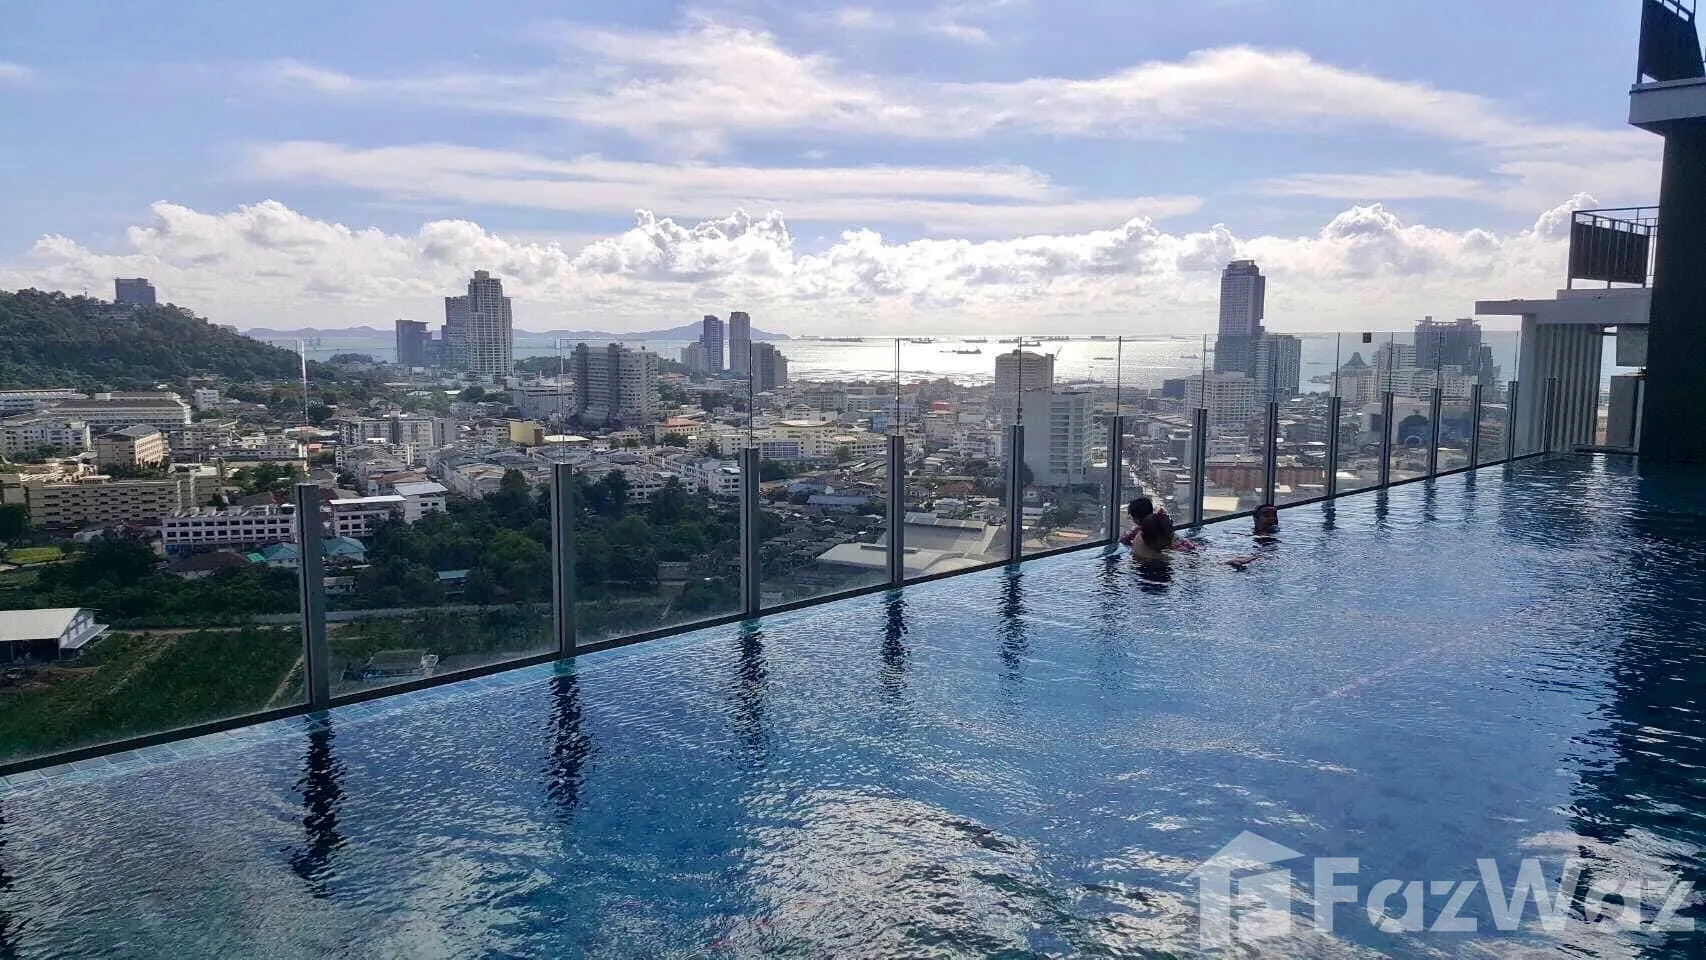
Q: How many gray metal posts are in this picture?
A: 14